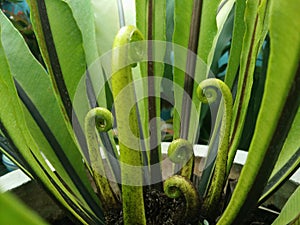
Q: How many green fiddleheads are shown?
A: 5